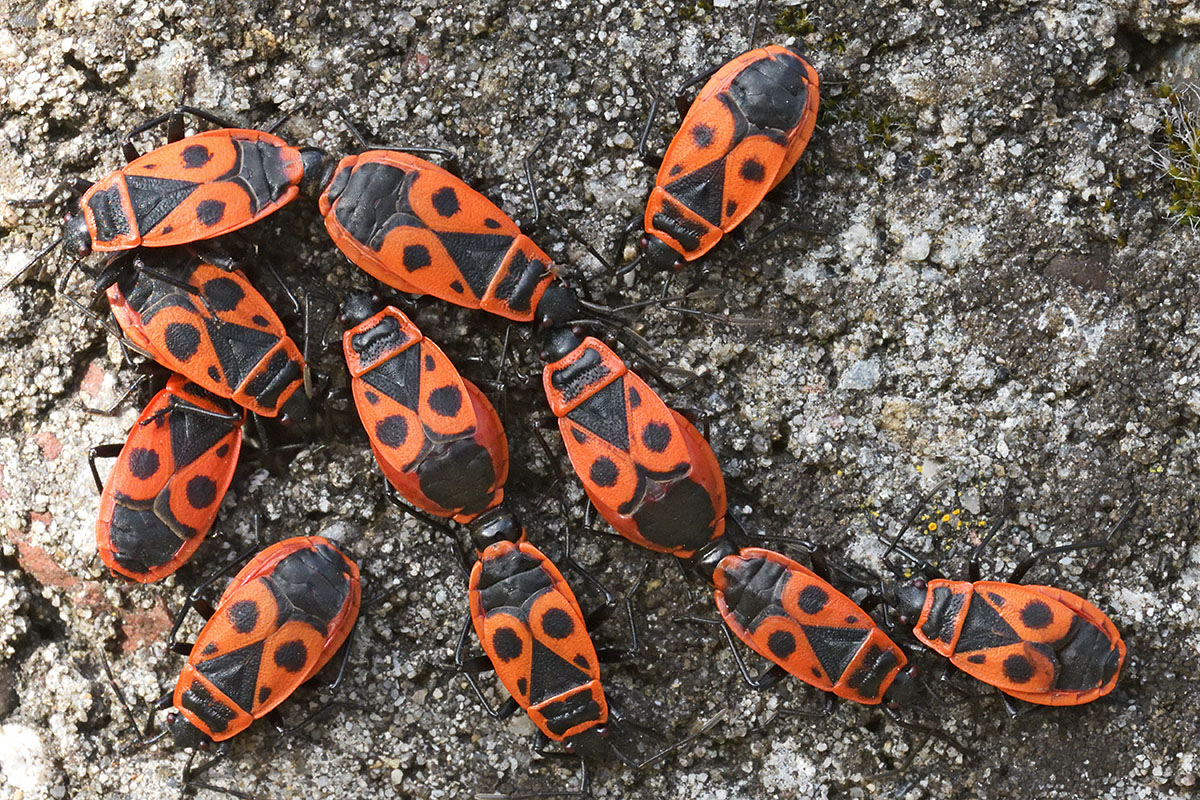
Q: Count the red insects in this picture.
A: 11